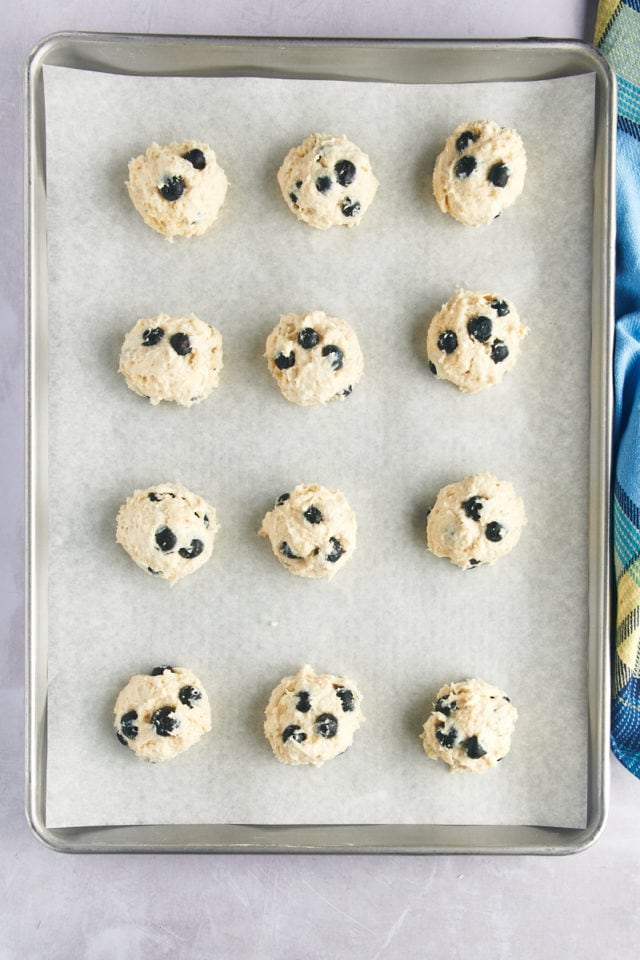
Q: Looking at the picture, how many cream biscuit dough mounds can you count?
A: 12